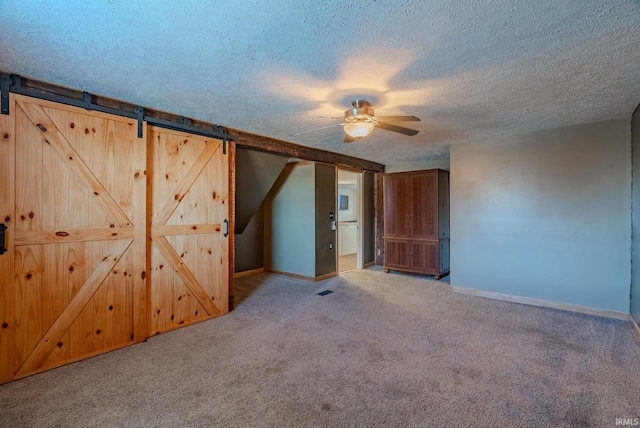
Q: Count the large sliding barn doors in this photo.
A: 2